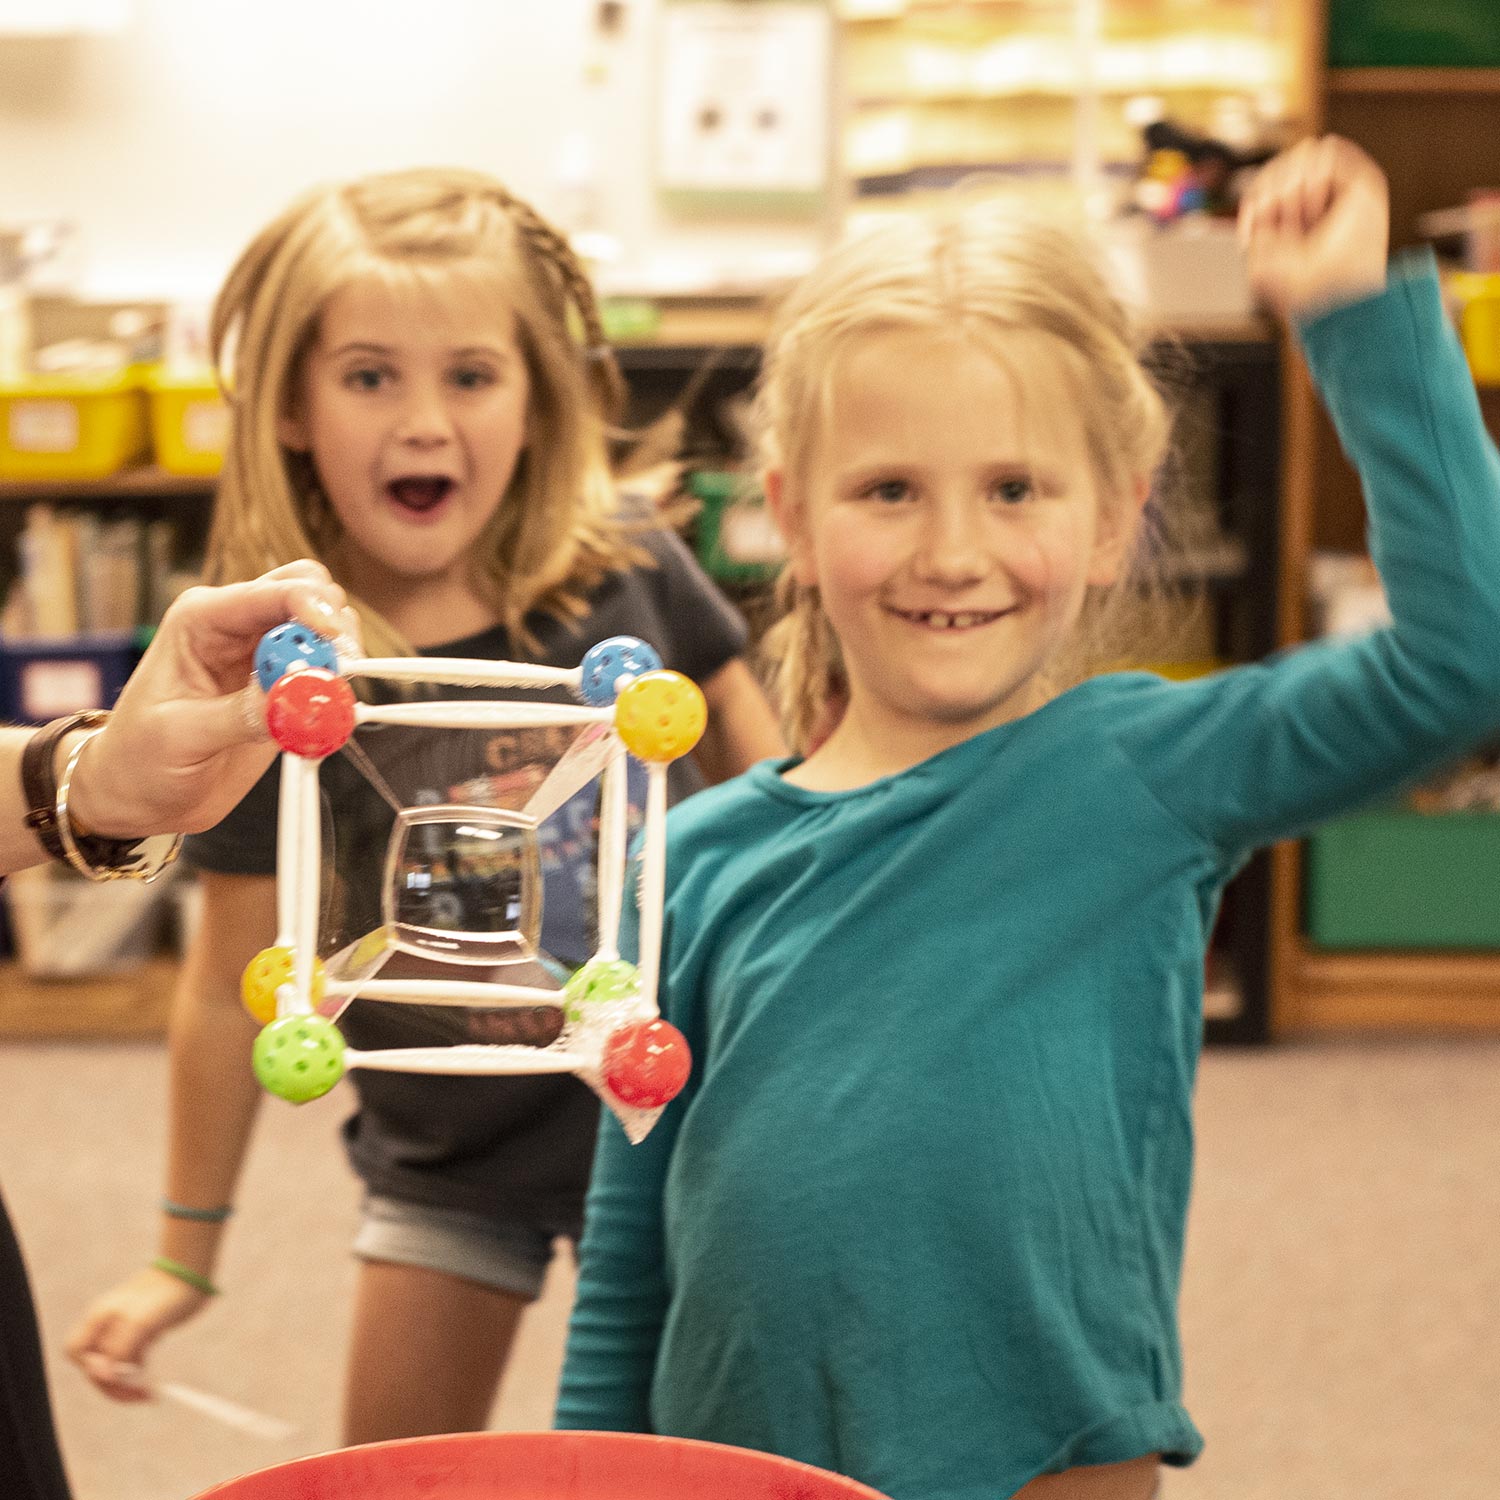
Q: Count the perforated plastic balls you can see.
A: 8